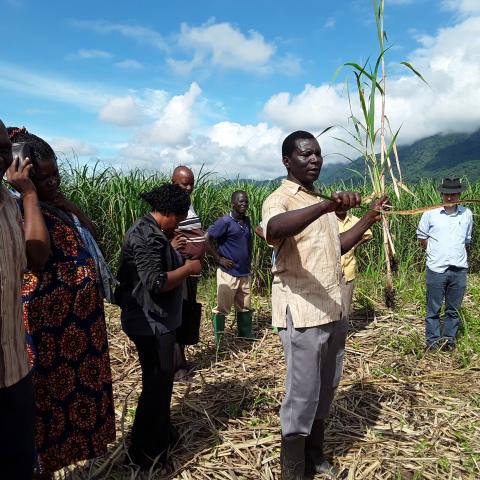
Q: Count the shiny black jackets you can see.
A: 1